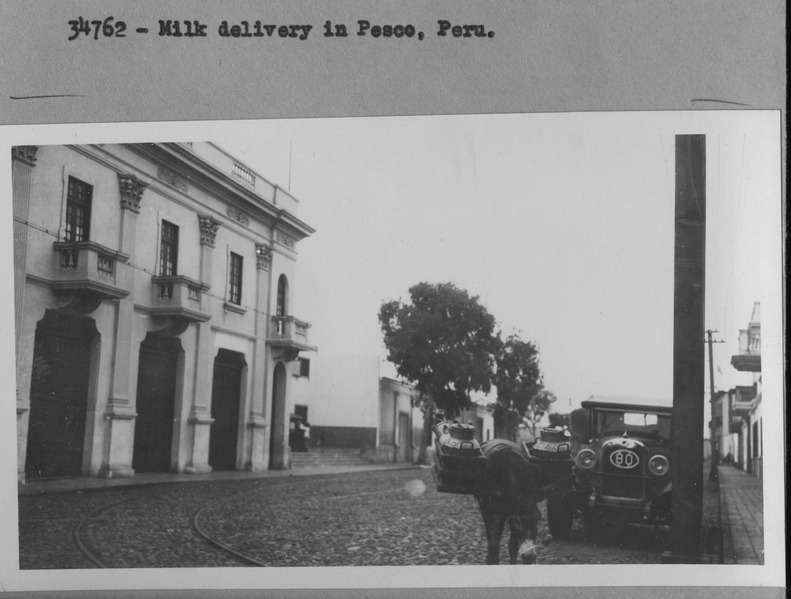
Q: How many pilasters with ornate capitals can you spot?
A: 4